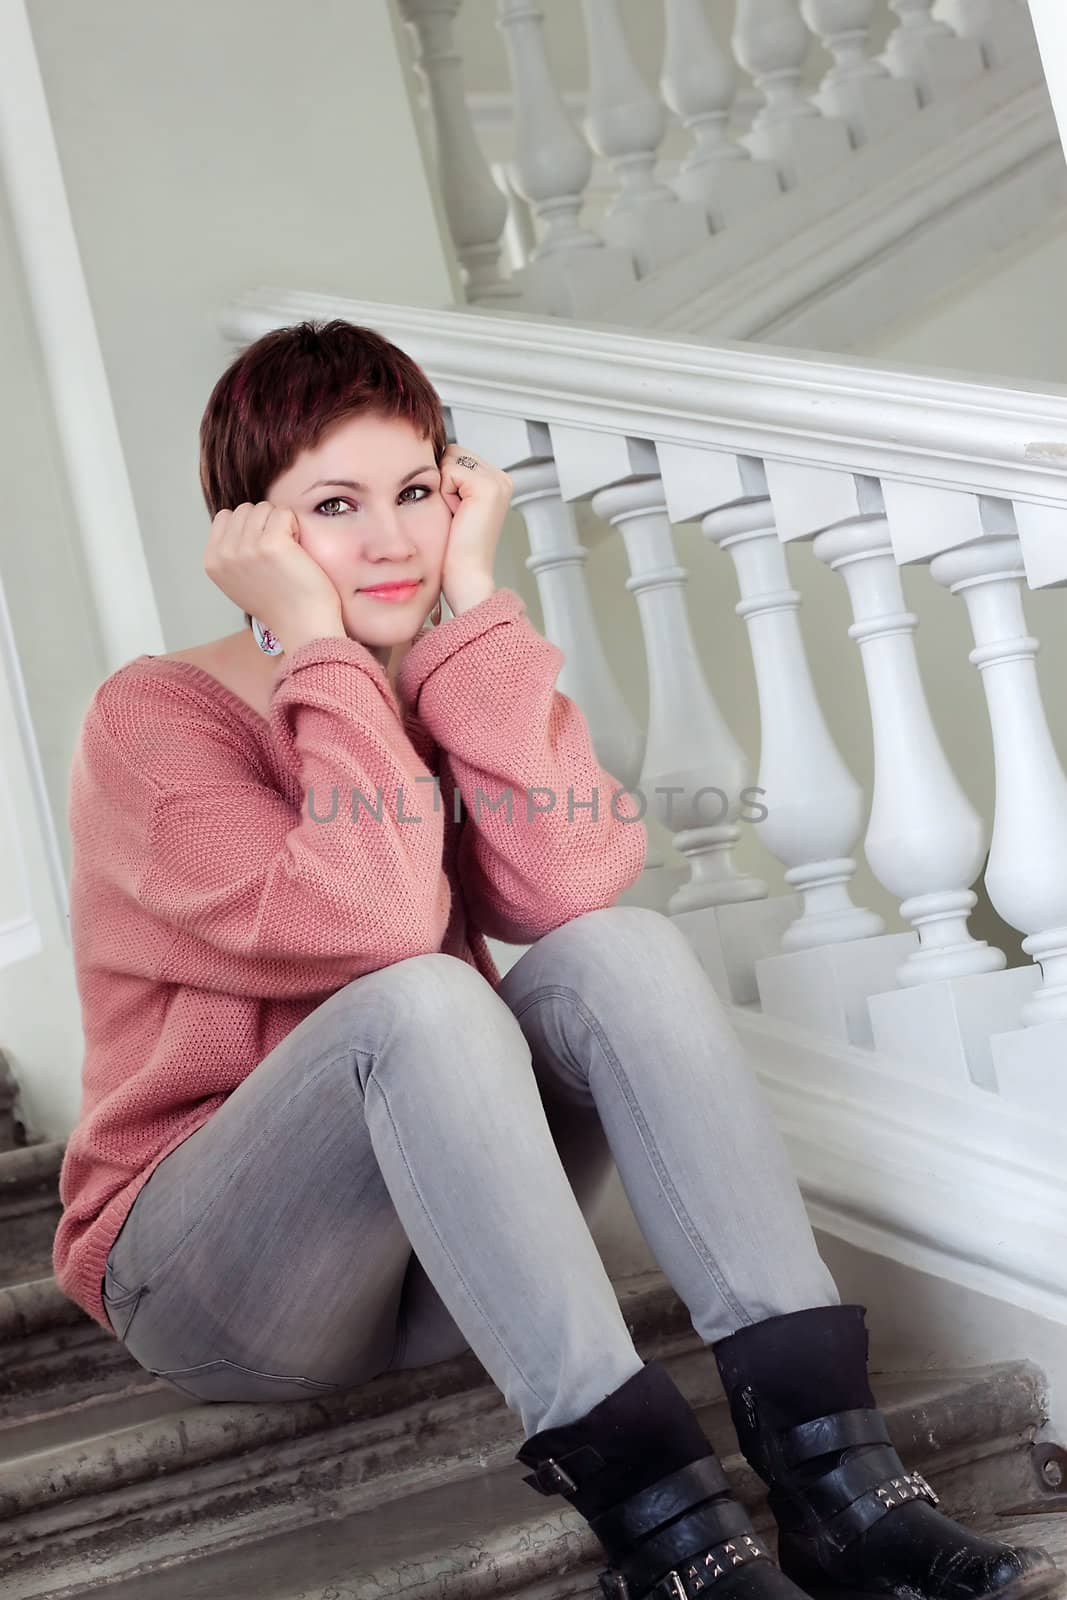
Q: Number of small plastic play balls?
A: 0